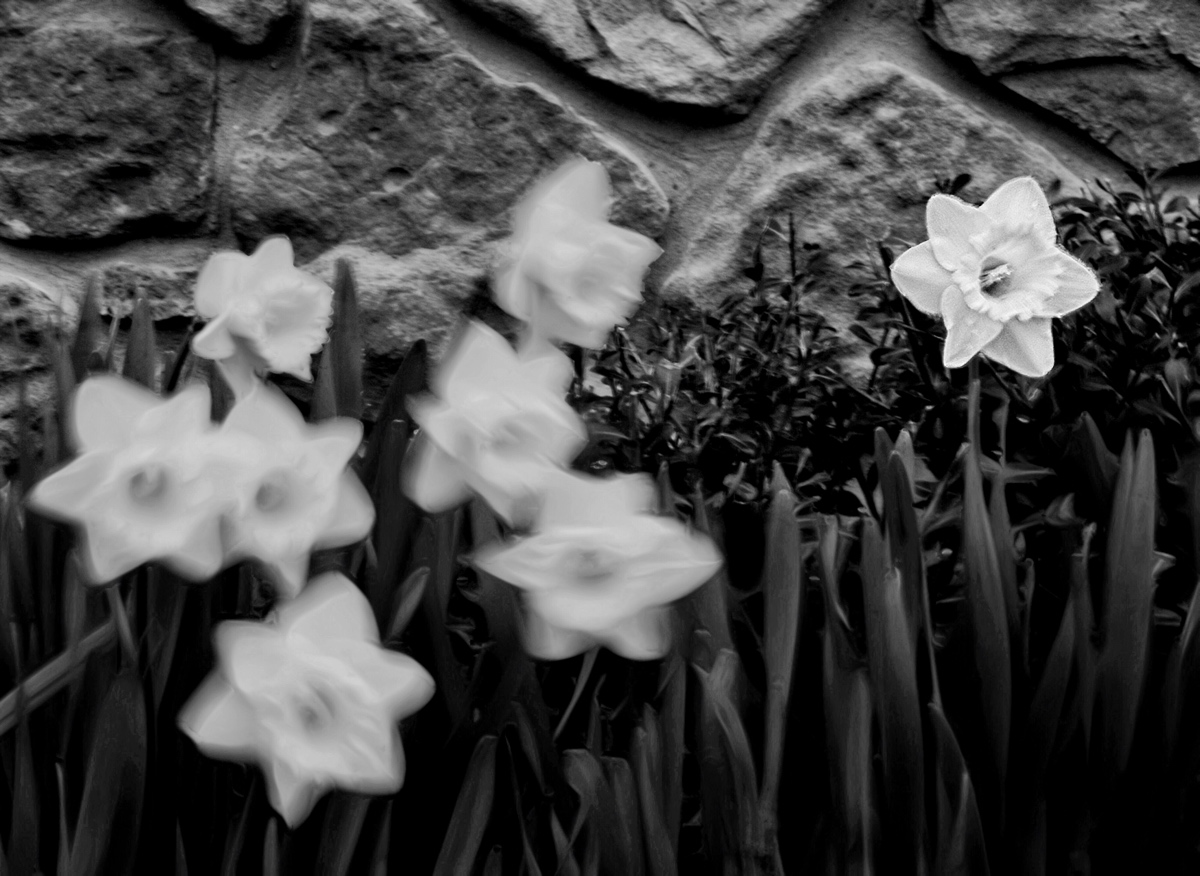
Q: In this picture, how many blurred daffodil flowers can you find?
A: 7